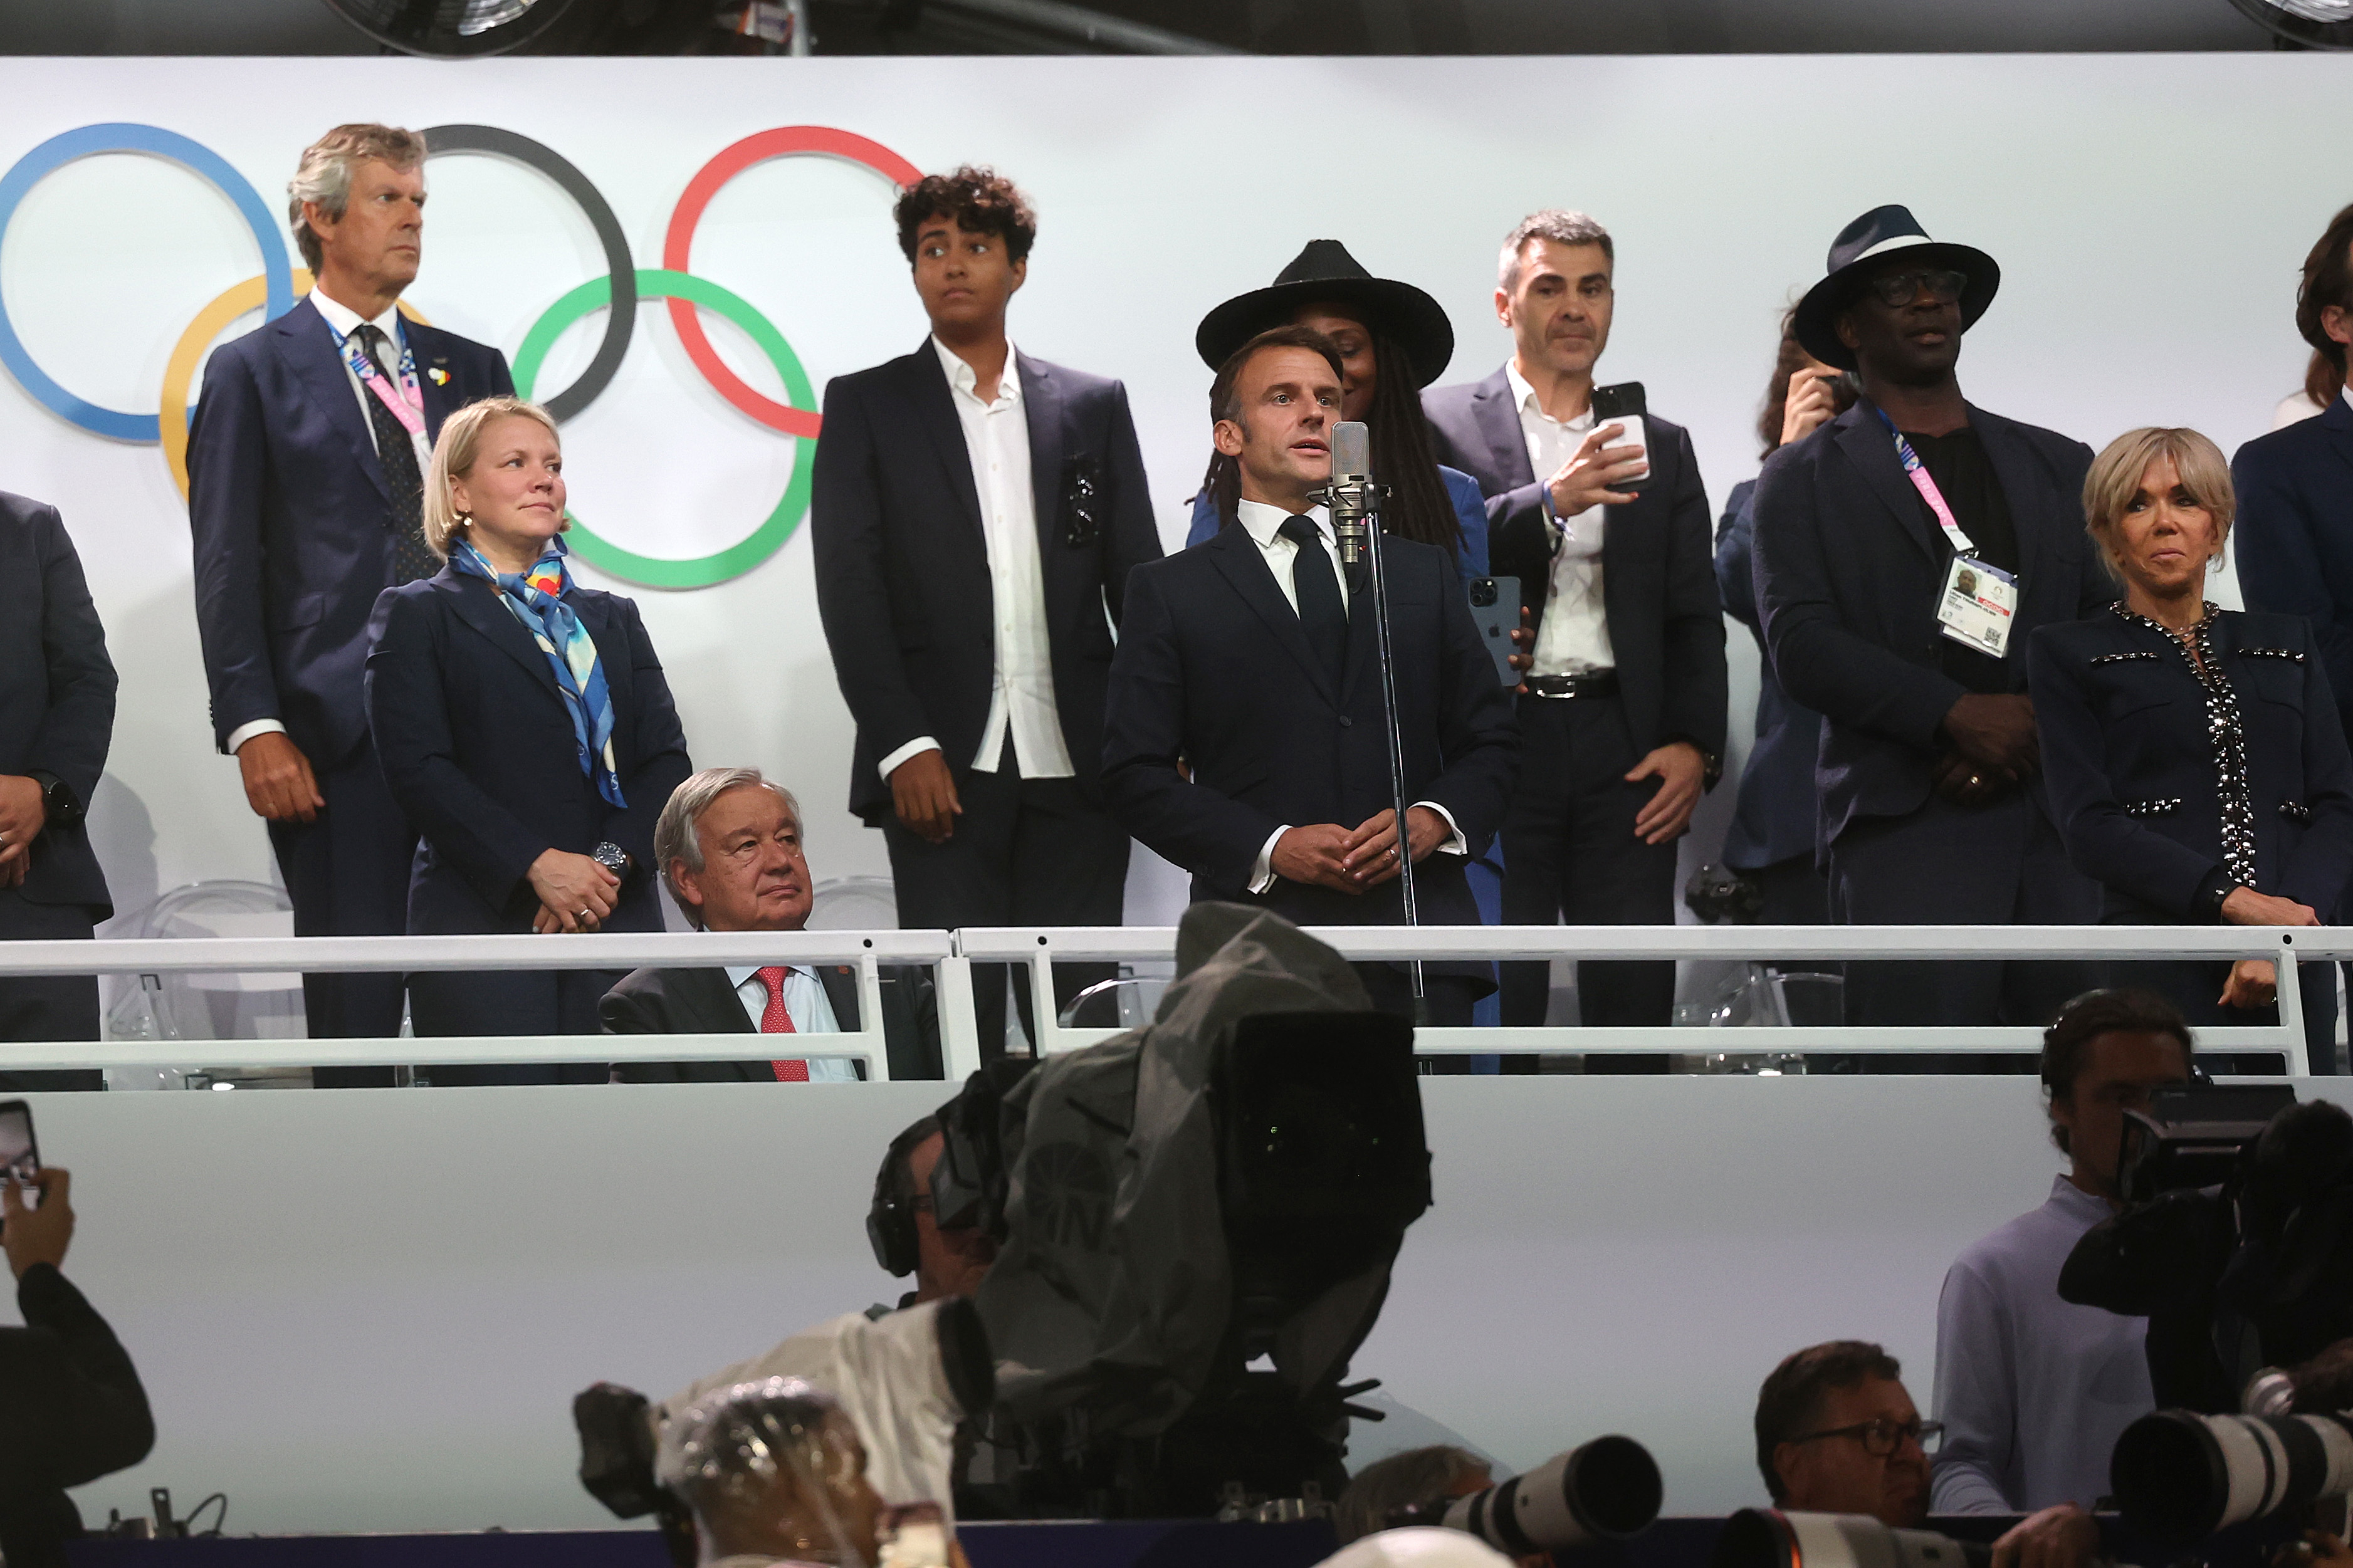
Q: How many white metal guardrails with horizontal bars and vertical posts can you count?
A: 2